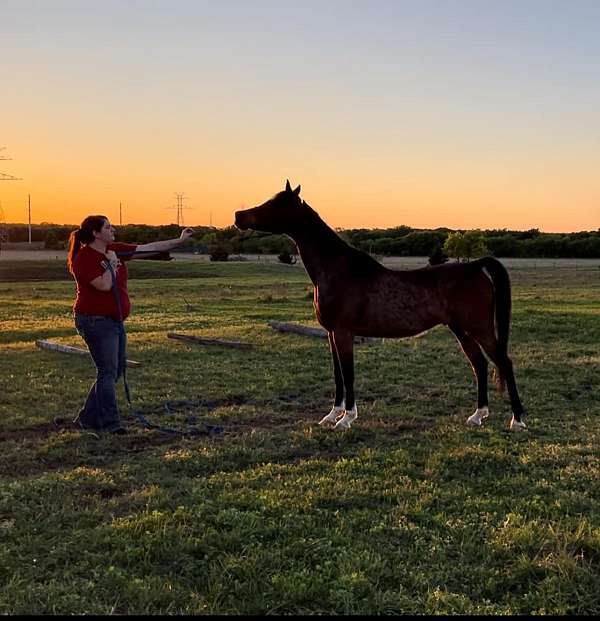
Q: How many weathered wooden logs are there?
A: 3